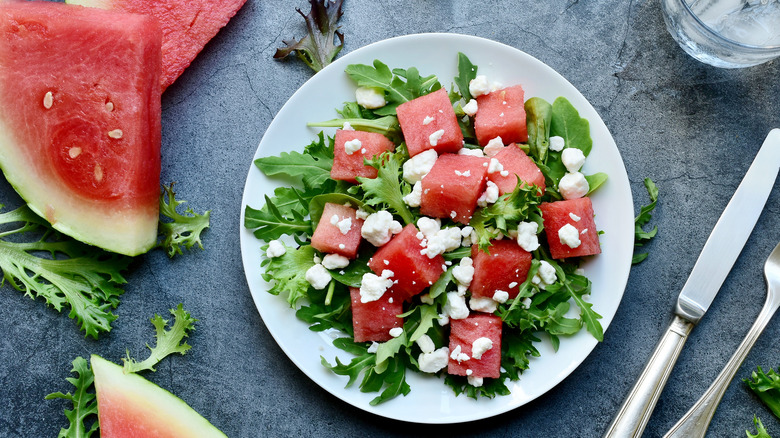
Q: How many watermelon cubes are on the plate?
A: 11